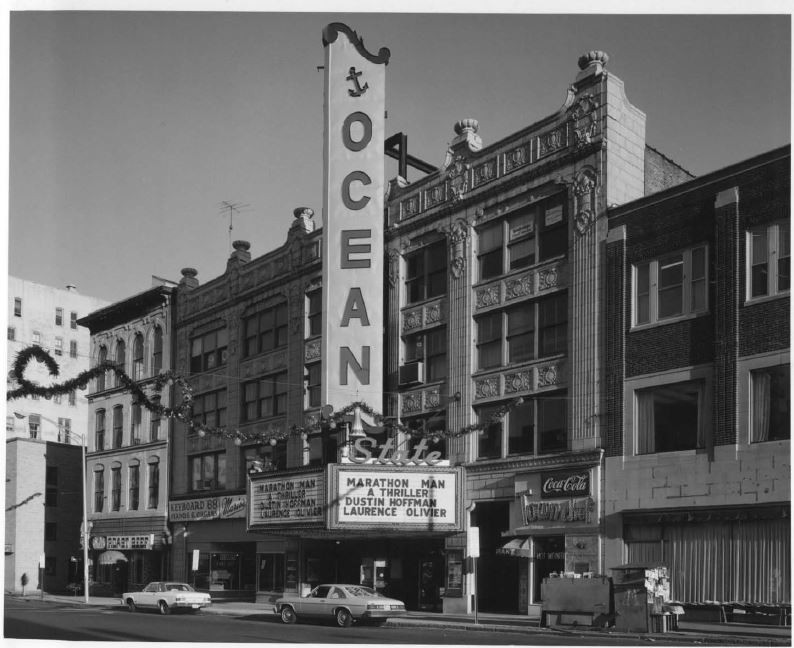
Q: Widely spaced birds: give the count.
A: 0